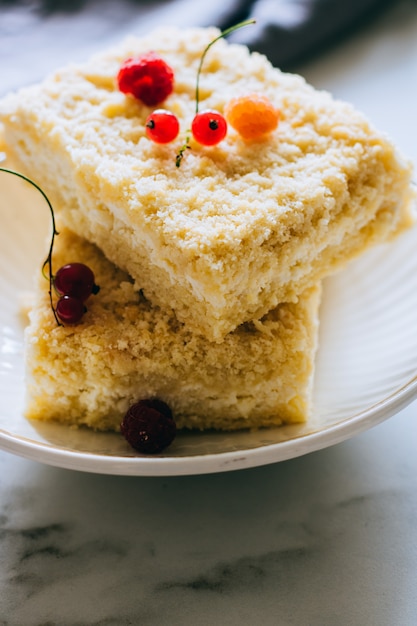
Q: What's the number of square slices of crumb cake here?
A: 2